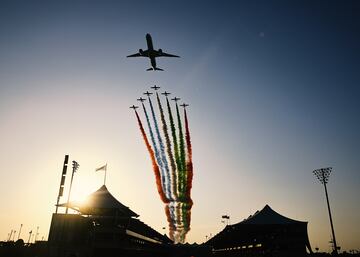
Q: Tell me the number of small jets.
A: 7